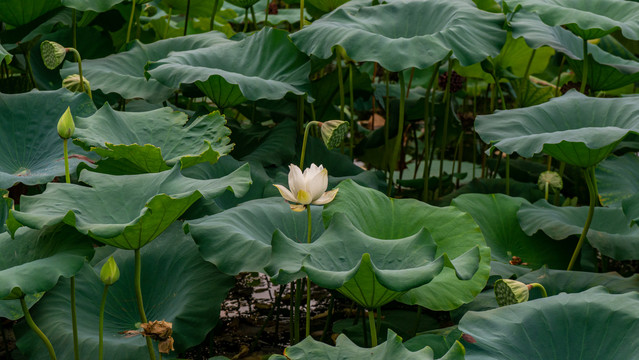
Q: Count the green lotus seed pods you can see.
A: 5